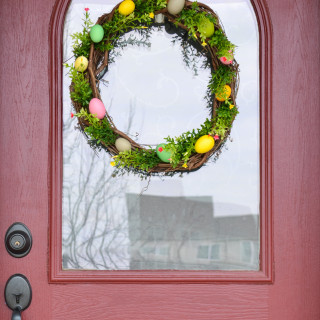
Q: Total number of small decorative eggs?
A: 11